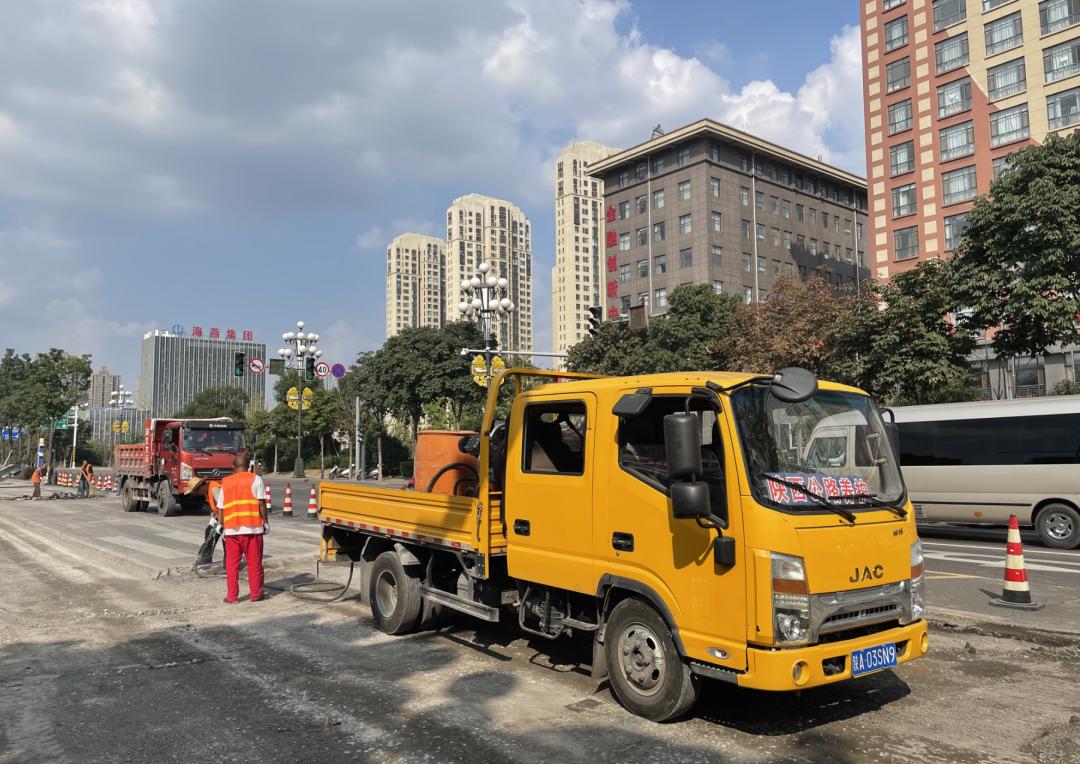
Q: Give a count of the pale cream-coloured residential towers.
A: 3